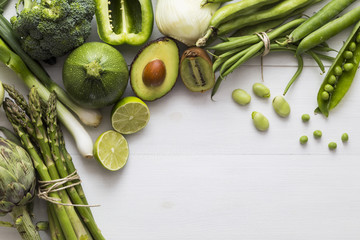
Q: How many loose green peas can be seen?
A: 5